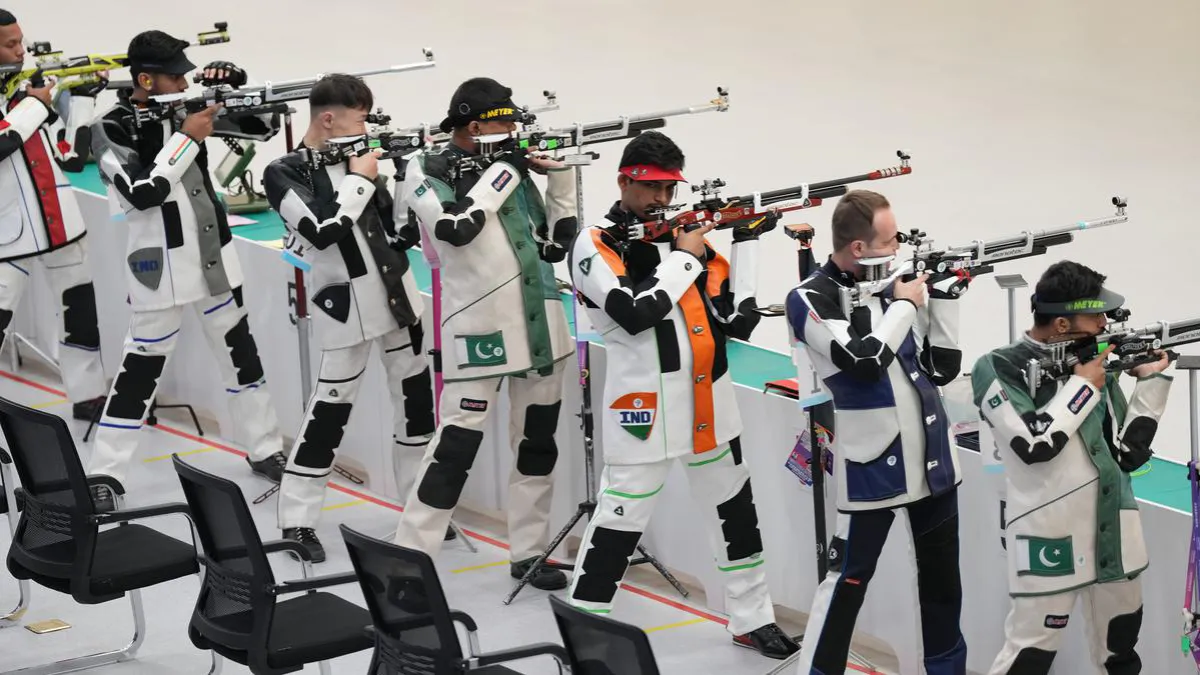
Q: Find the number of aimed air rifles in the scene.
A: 7